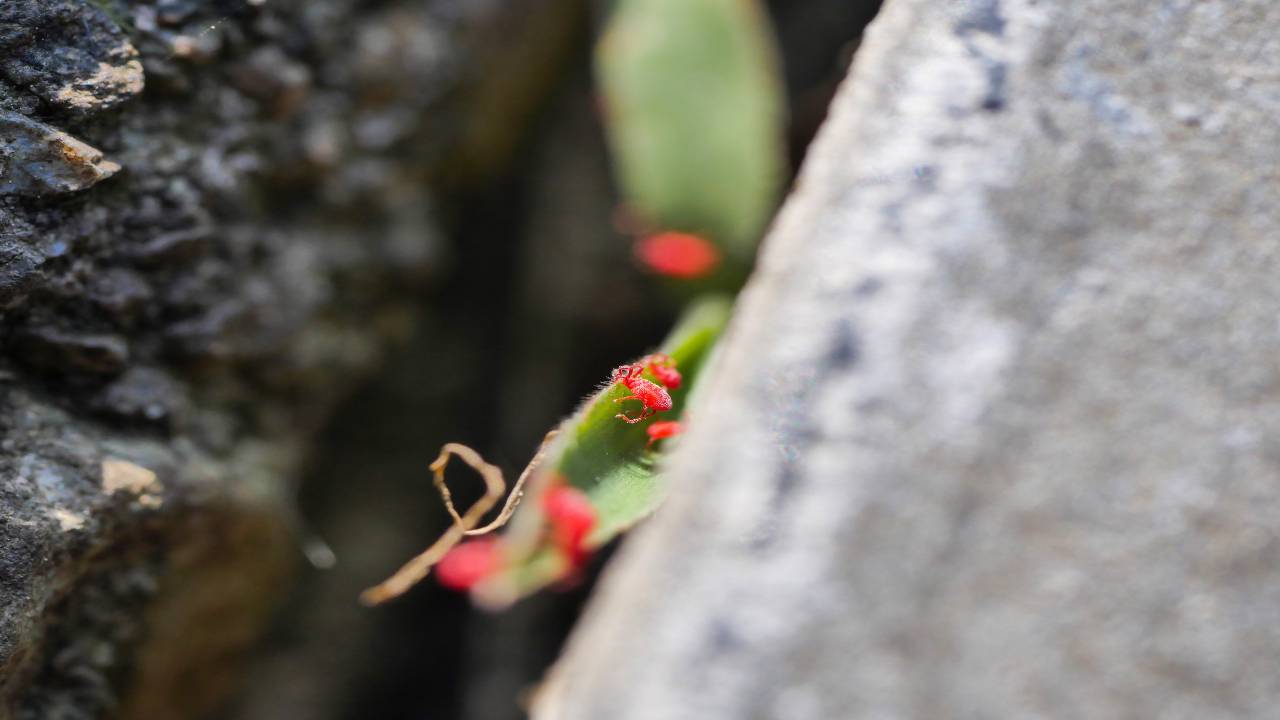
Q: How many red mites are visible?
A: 6